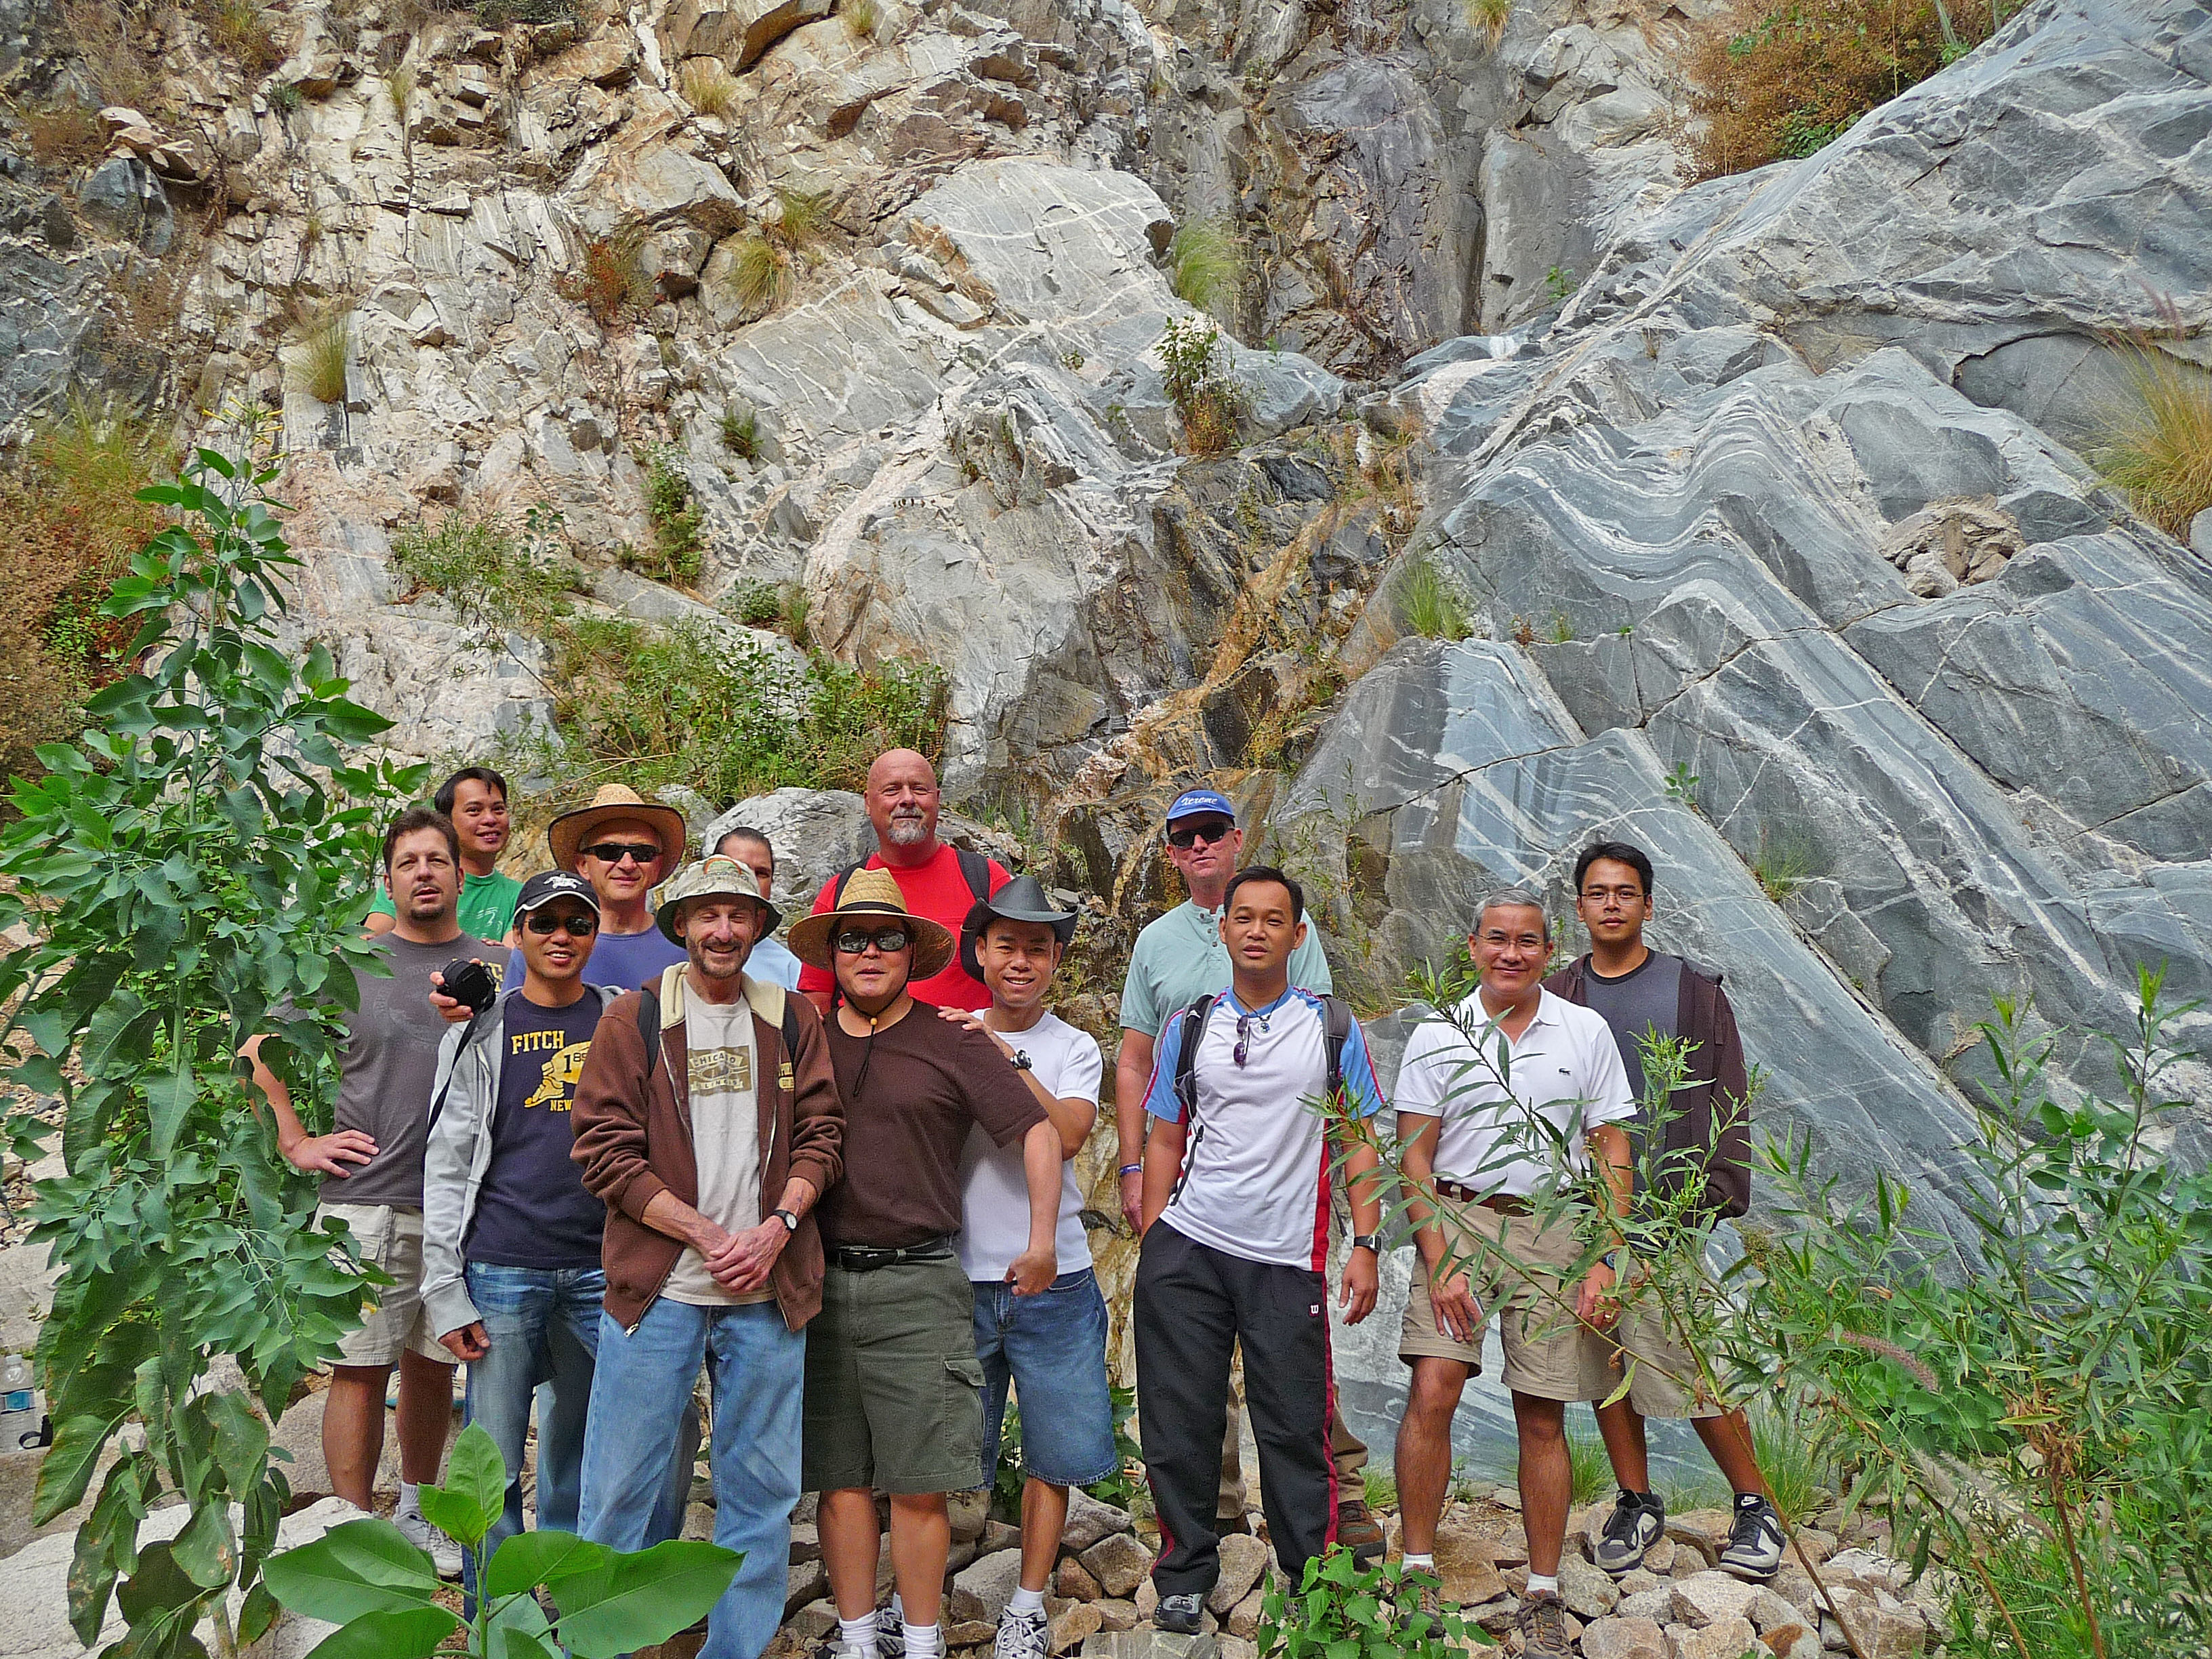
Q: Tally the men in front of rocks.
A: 13